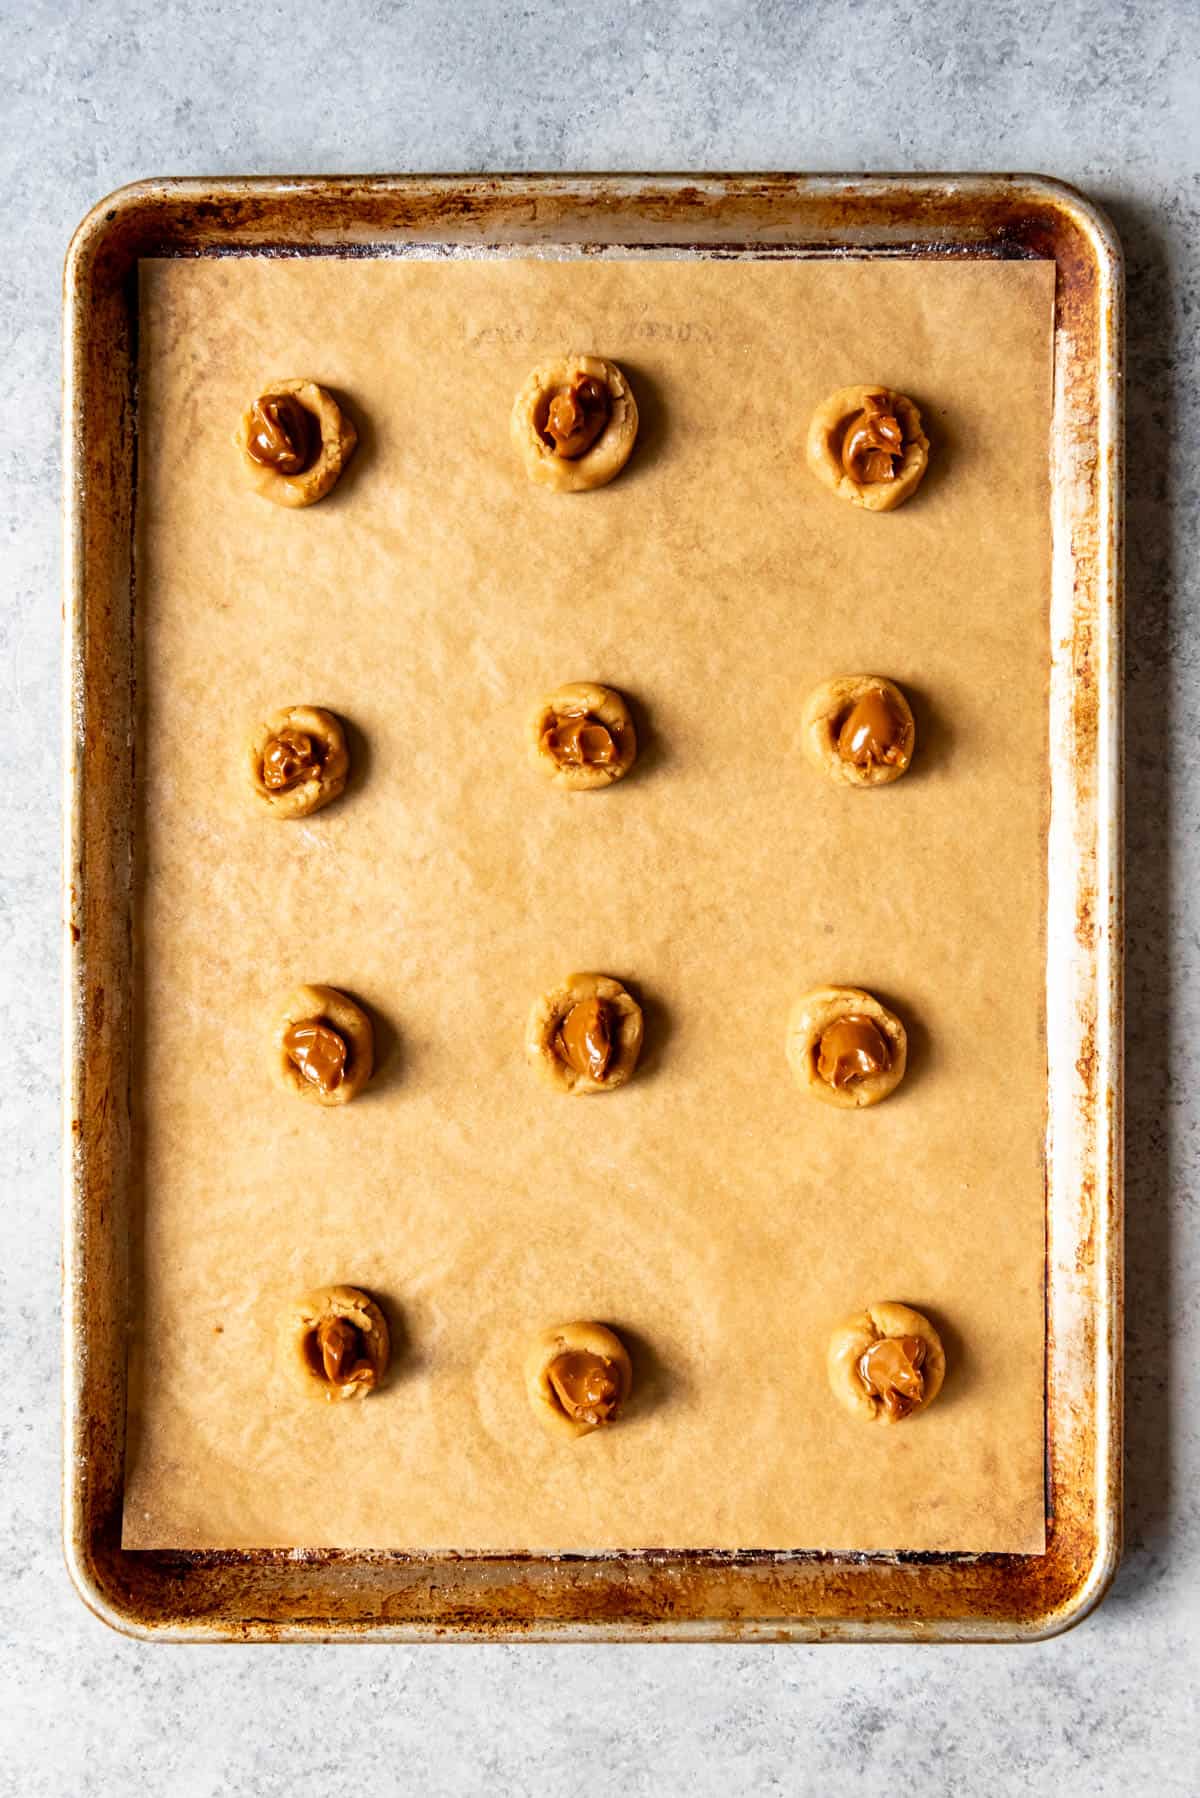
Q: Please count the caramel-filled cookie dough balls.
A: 12